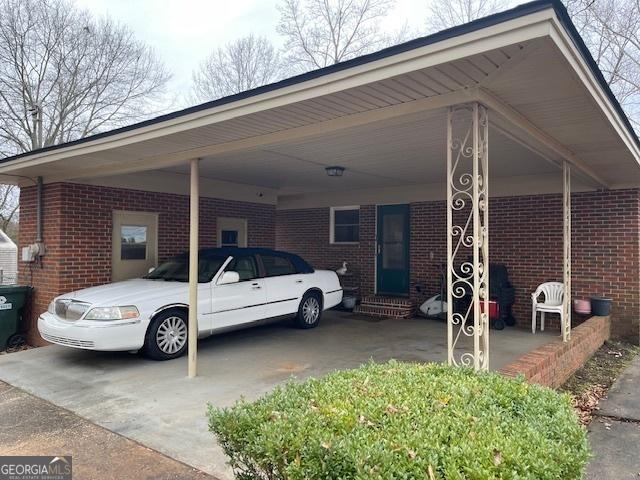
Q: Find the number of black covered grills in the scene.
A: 1